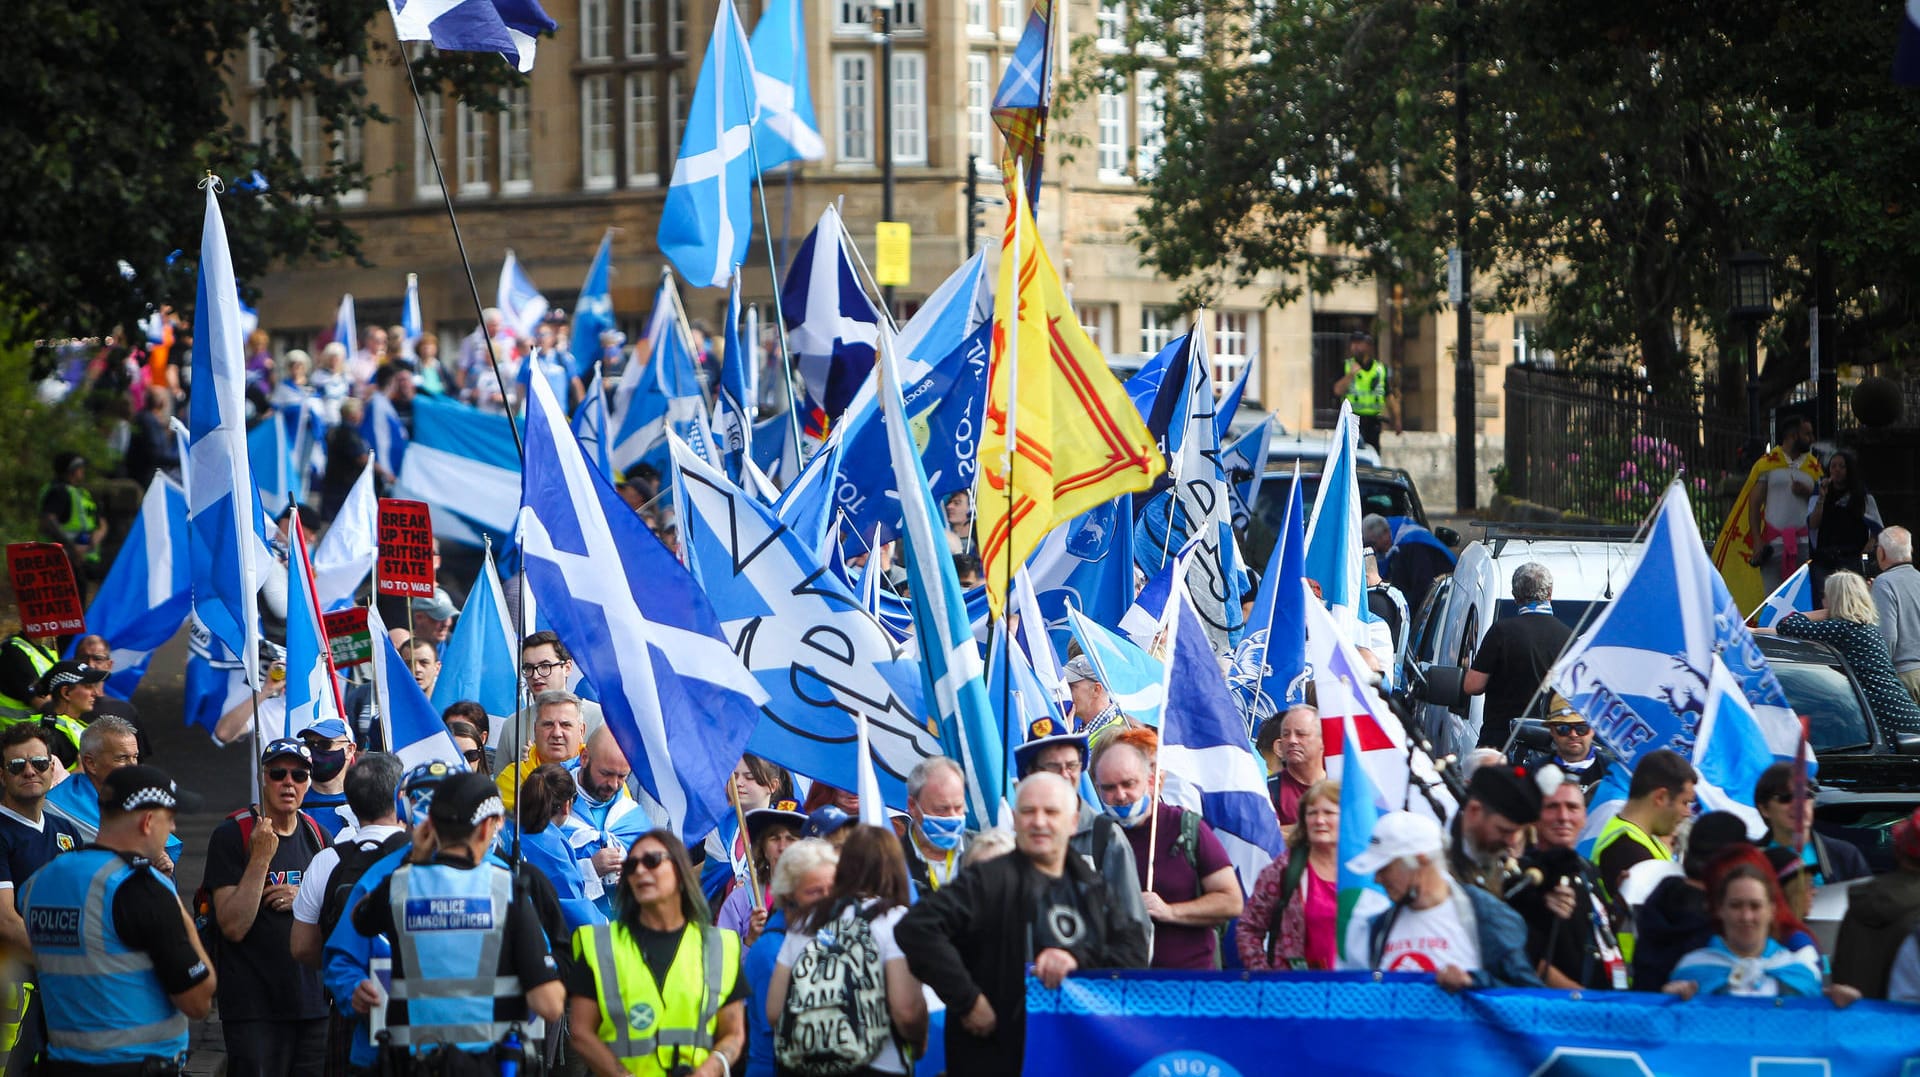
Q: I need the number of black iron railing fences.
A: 1